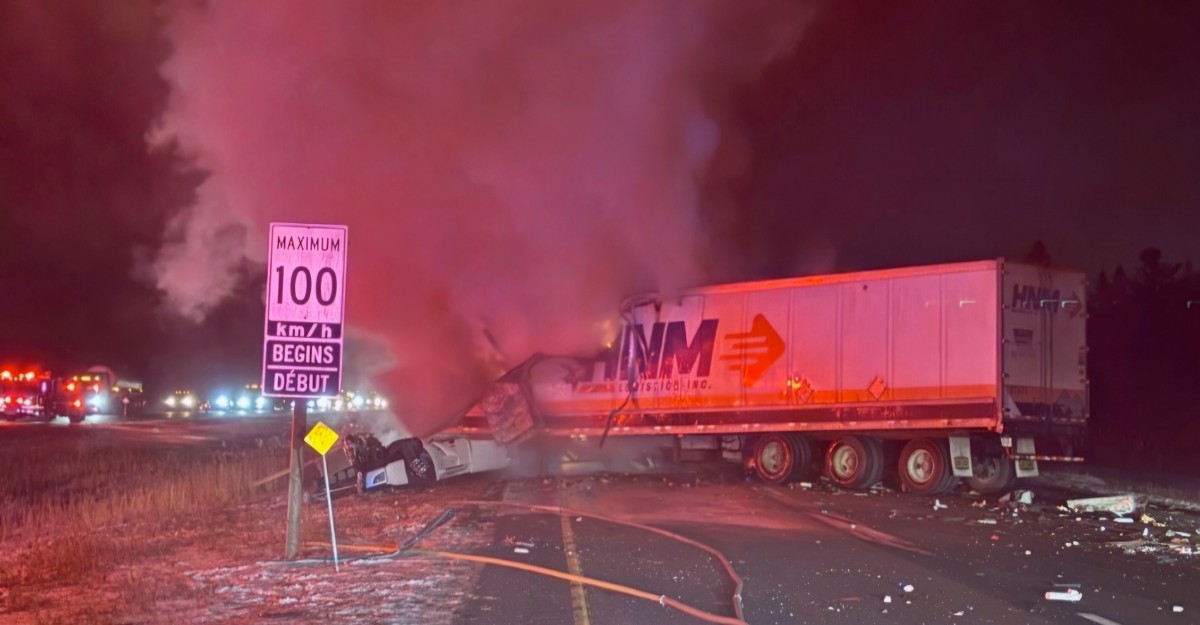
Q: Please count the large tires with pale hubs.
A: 3